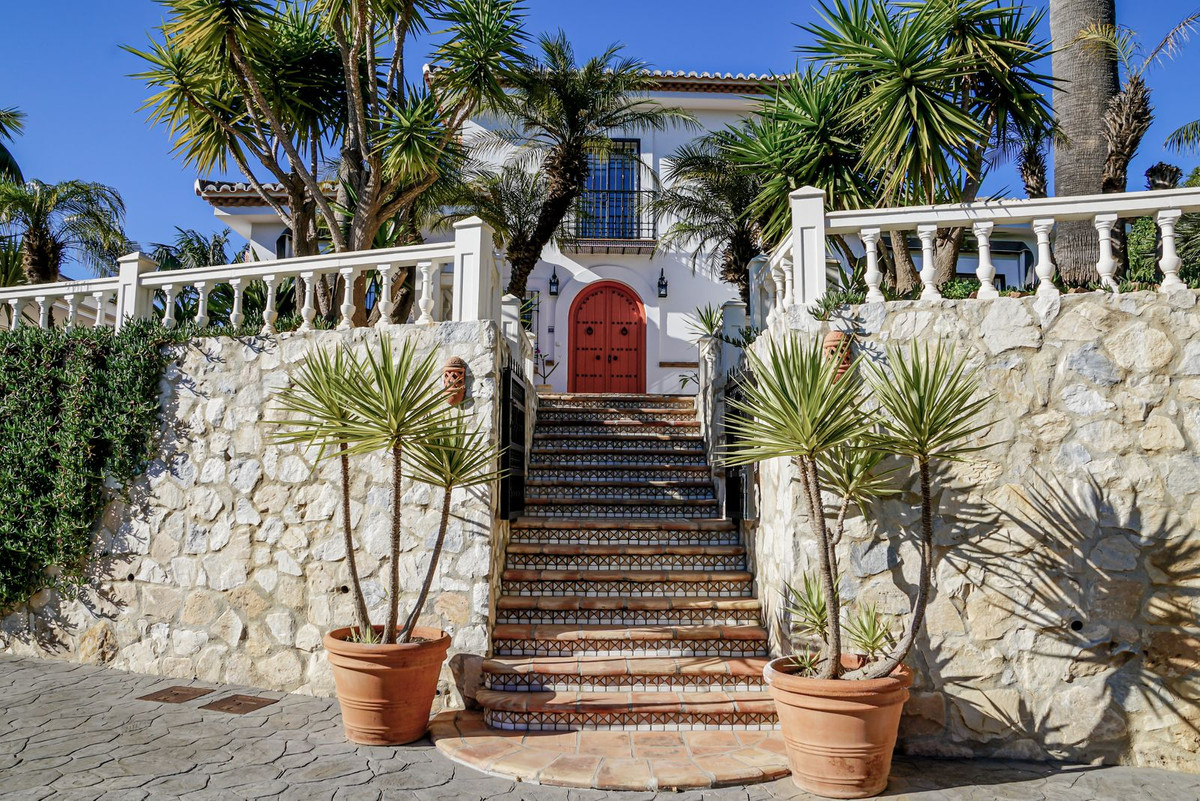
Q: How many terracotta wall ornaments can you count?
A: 2